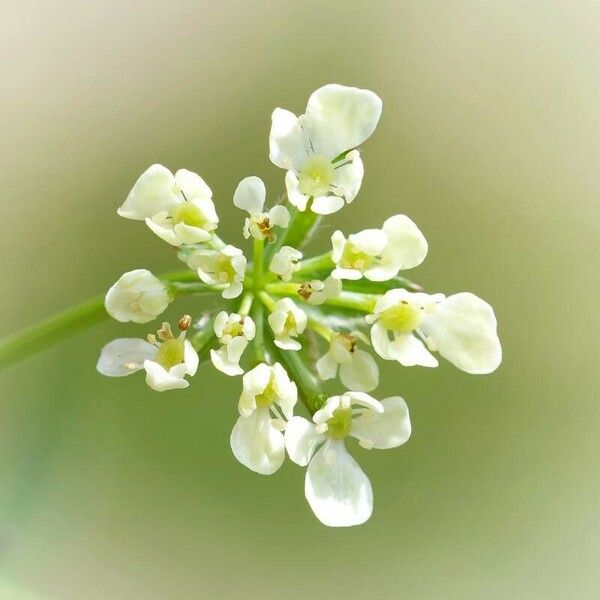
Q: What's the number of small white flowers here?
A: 15